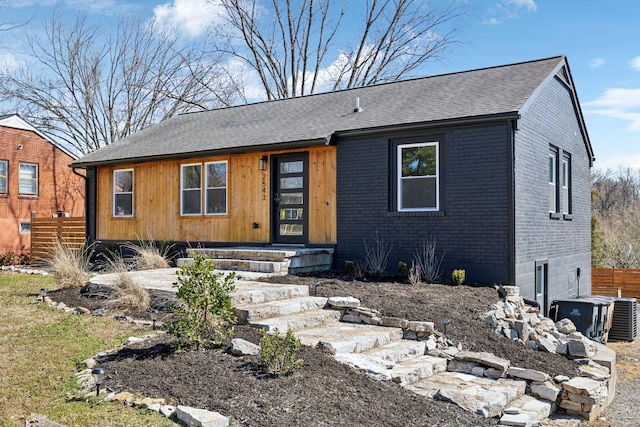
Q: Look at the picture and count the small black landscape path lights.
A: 5